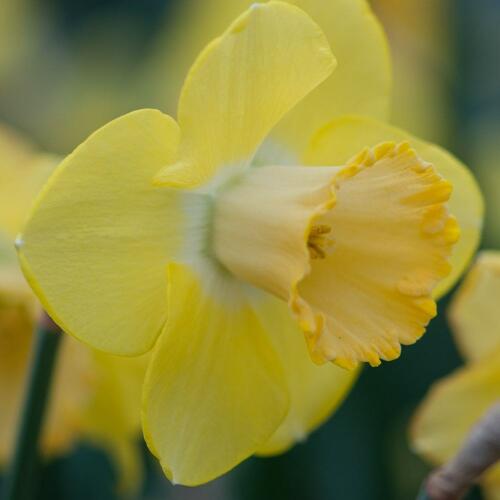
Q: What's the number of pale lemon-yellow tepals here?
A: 6